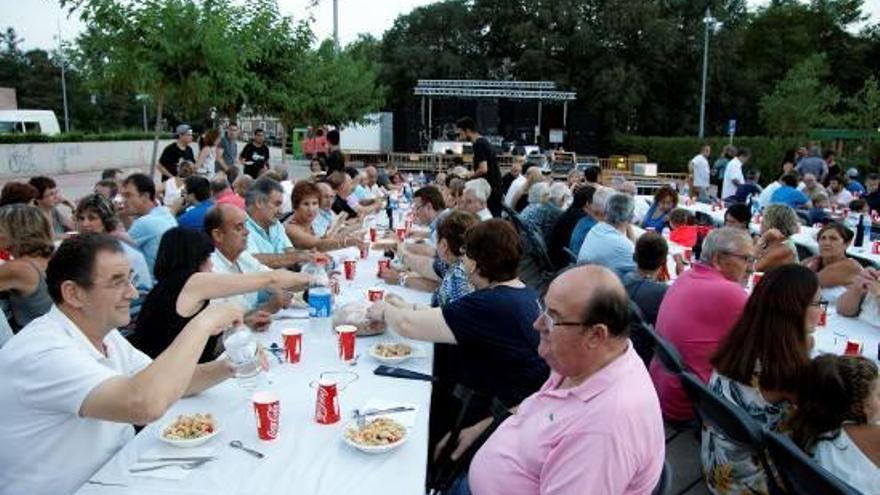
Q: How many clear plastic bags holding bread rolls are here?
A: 1